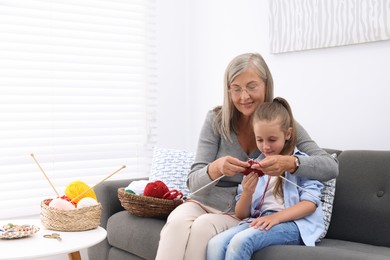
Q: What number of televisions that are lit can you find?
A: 0